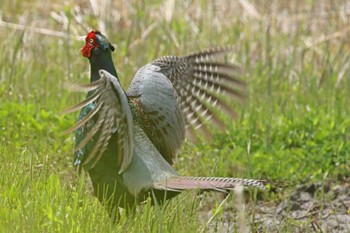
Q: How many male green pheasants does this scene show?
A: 1